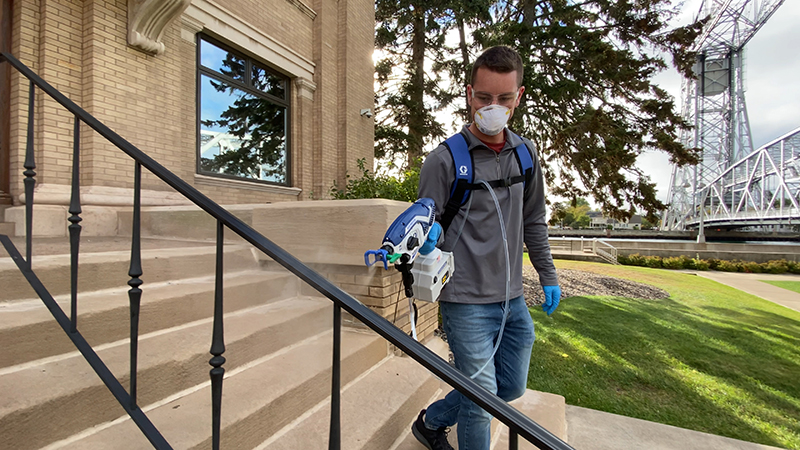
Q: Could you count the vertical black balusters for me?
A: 6